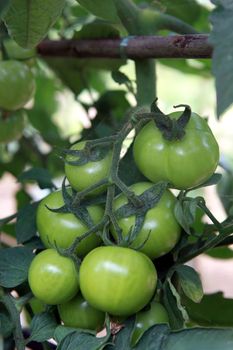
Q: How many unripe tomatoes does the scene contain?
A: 10